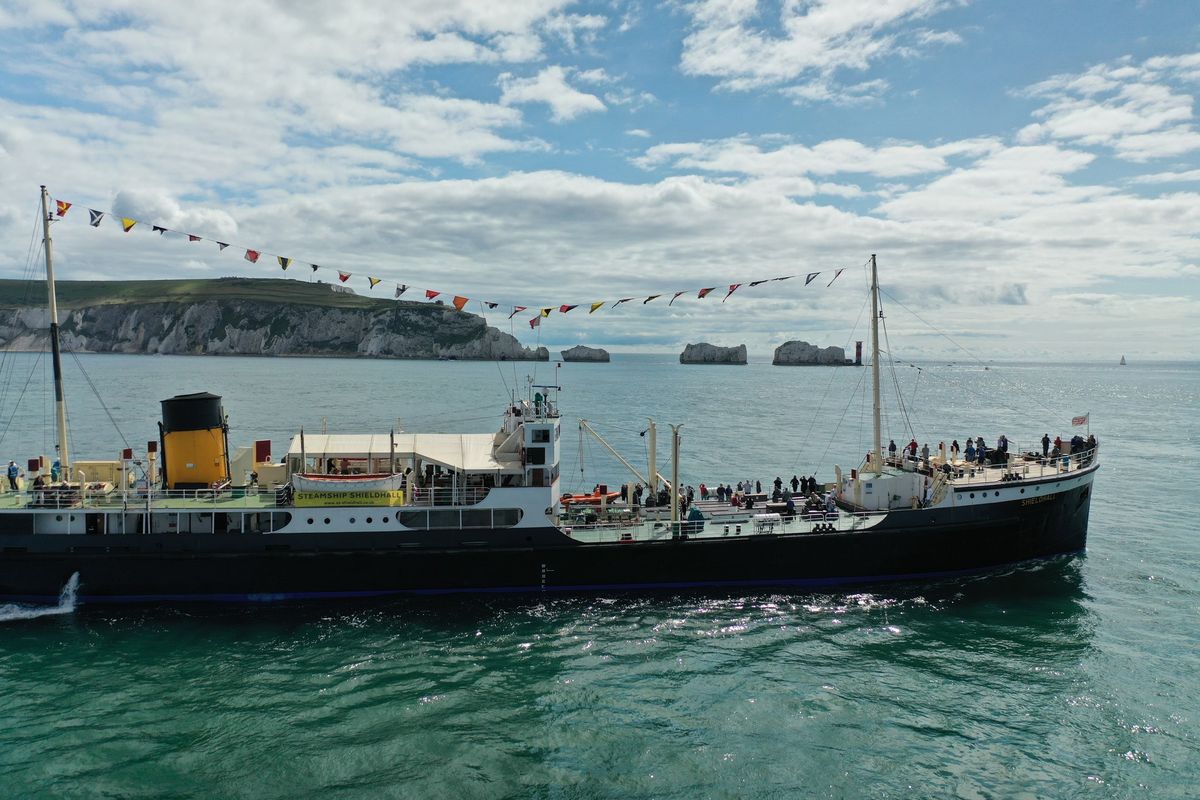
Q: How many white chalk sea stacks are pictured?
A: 3